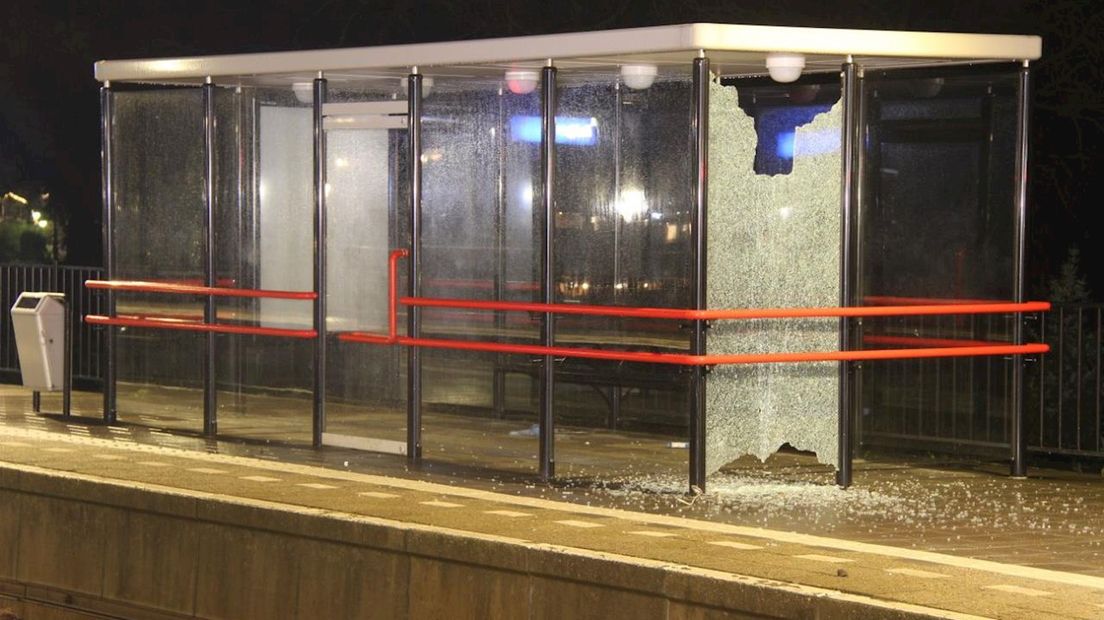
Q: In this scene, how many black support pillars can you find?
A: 8